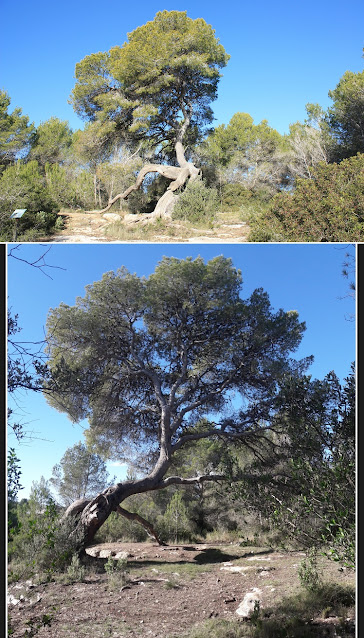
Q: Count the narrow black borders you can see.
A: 2